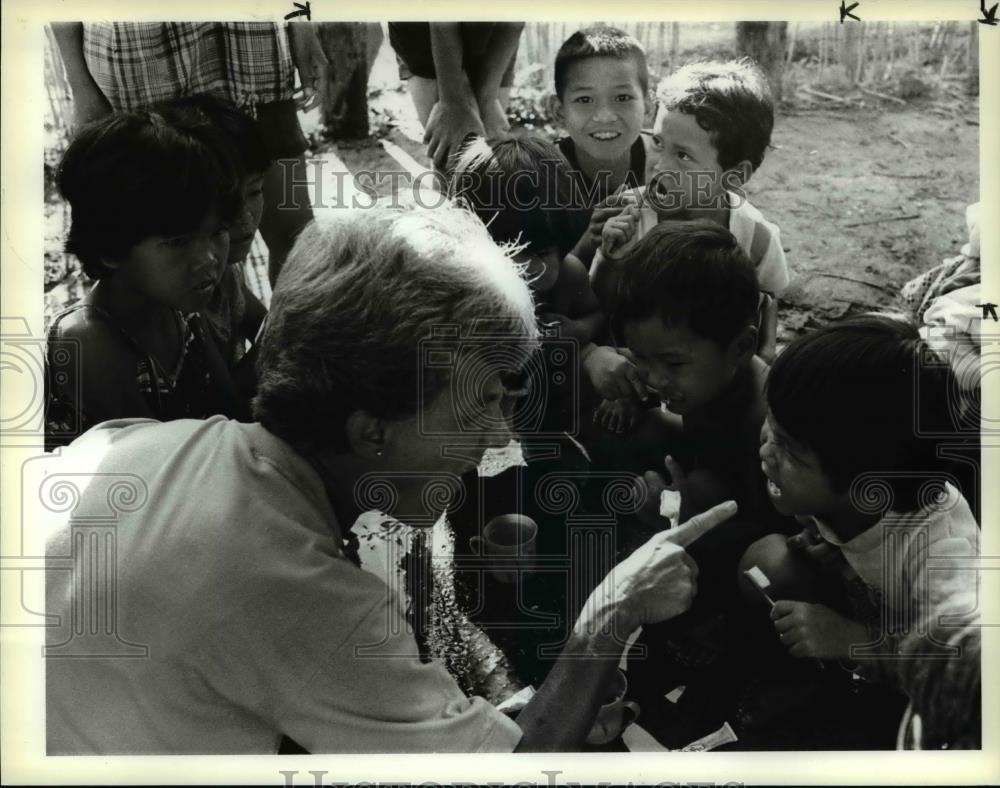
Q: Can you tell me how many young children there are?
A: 7